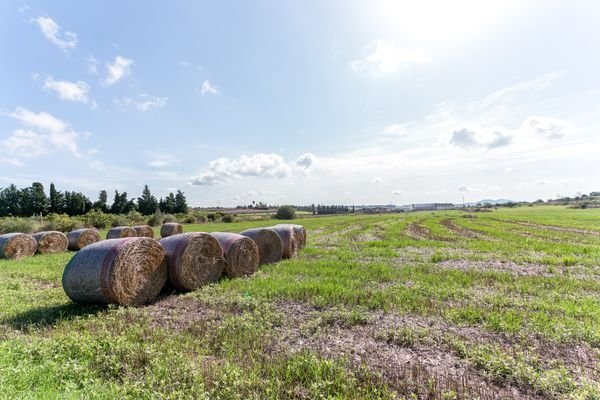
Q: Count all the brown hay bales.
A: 12